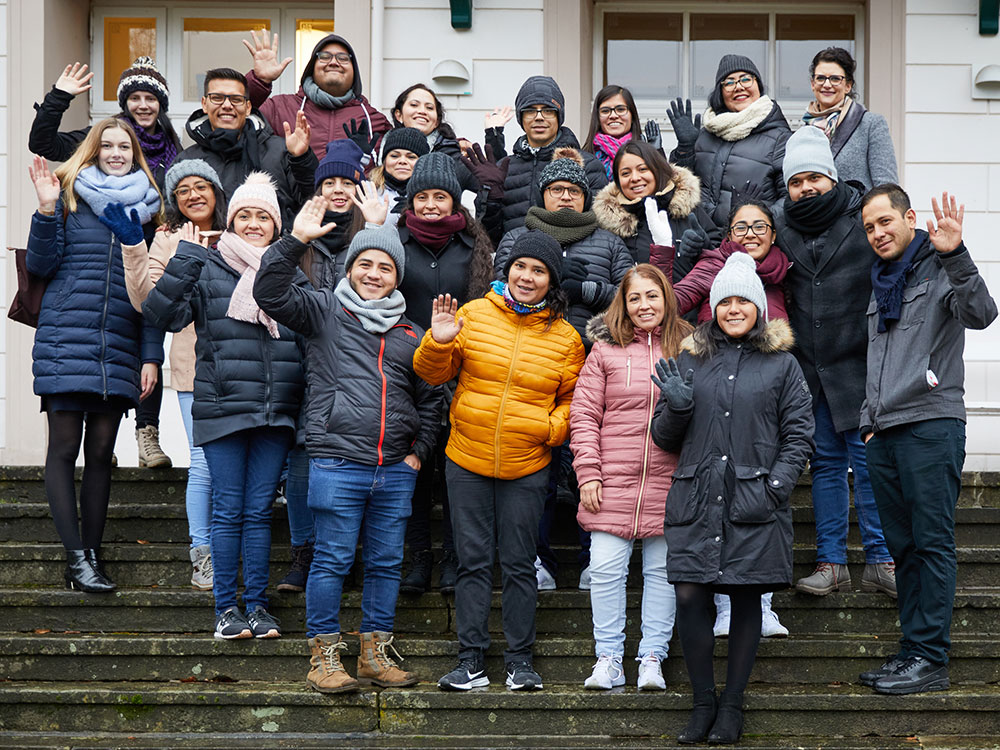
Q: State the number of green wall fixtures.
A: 2